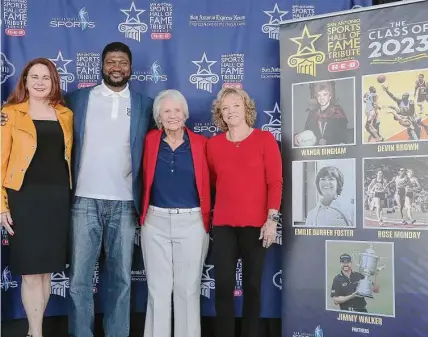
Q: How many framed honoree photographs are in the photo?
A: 5